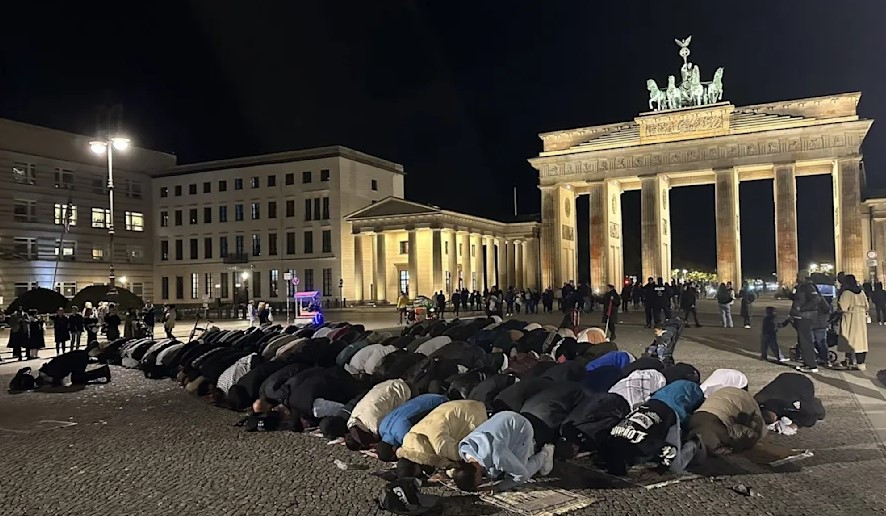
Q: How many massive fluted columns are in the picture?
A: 6